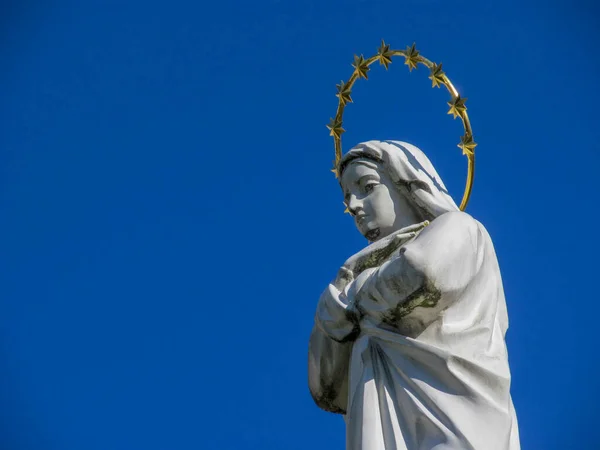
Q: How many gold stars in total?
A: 10